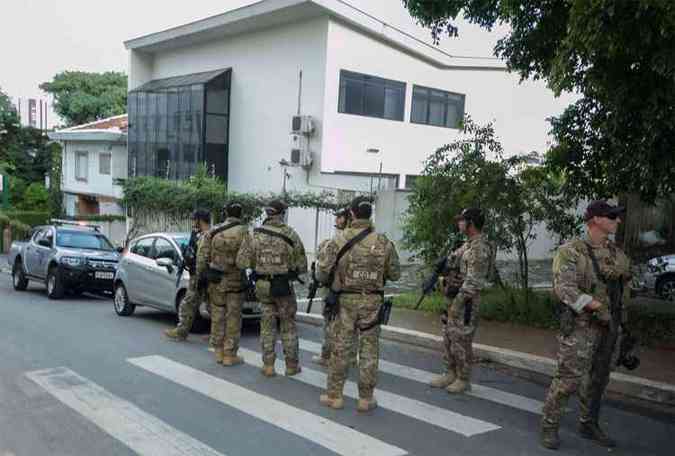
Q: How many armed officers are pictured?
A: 7